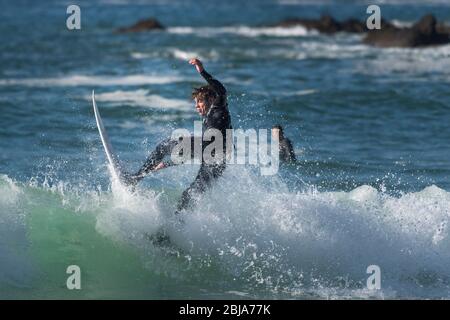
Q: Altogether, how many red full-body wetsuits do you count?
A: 0